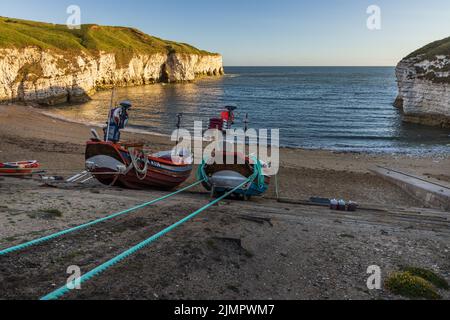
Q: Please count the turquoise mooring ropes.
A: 2